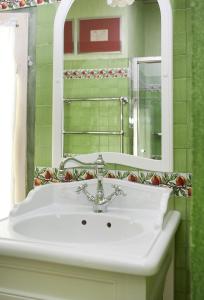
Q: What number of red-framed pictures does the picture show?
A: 2